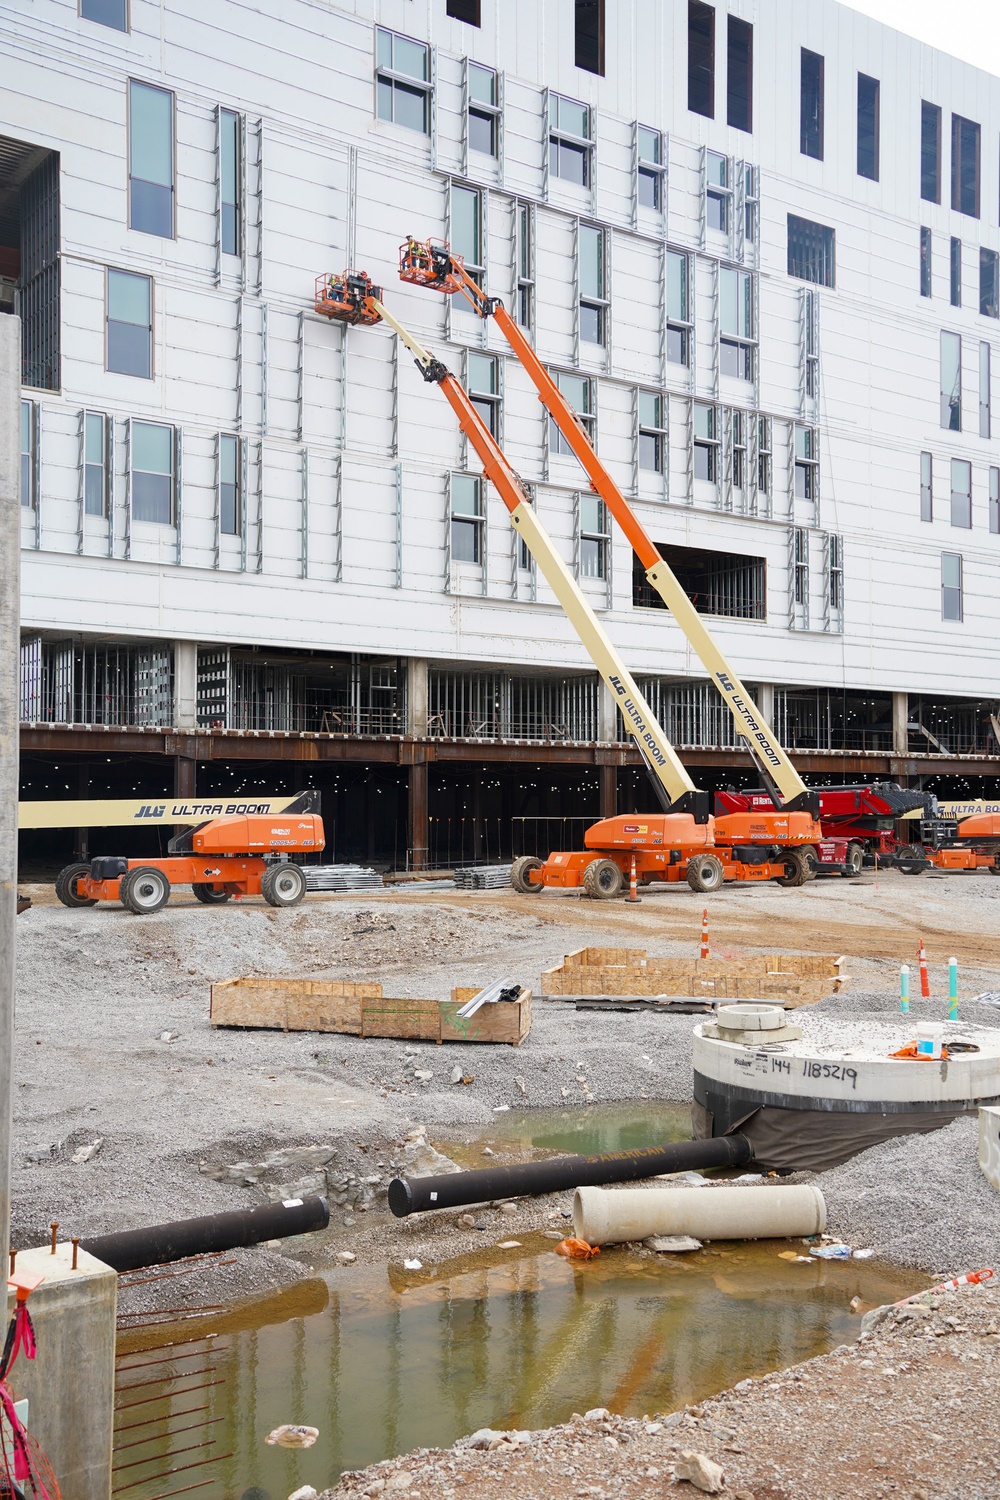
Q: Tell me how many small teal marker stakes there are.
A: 2